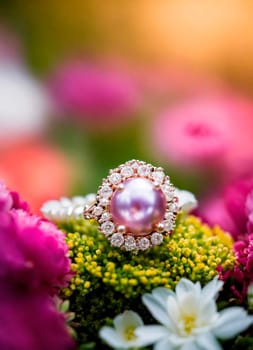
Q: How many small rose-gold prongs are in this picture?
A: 4